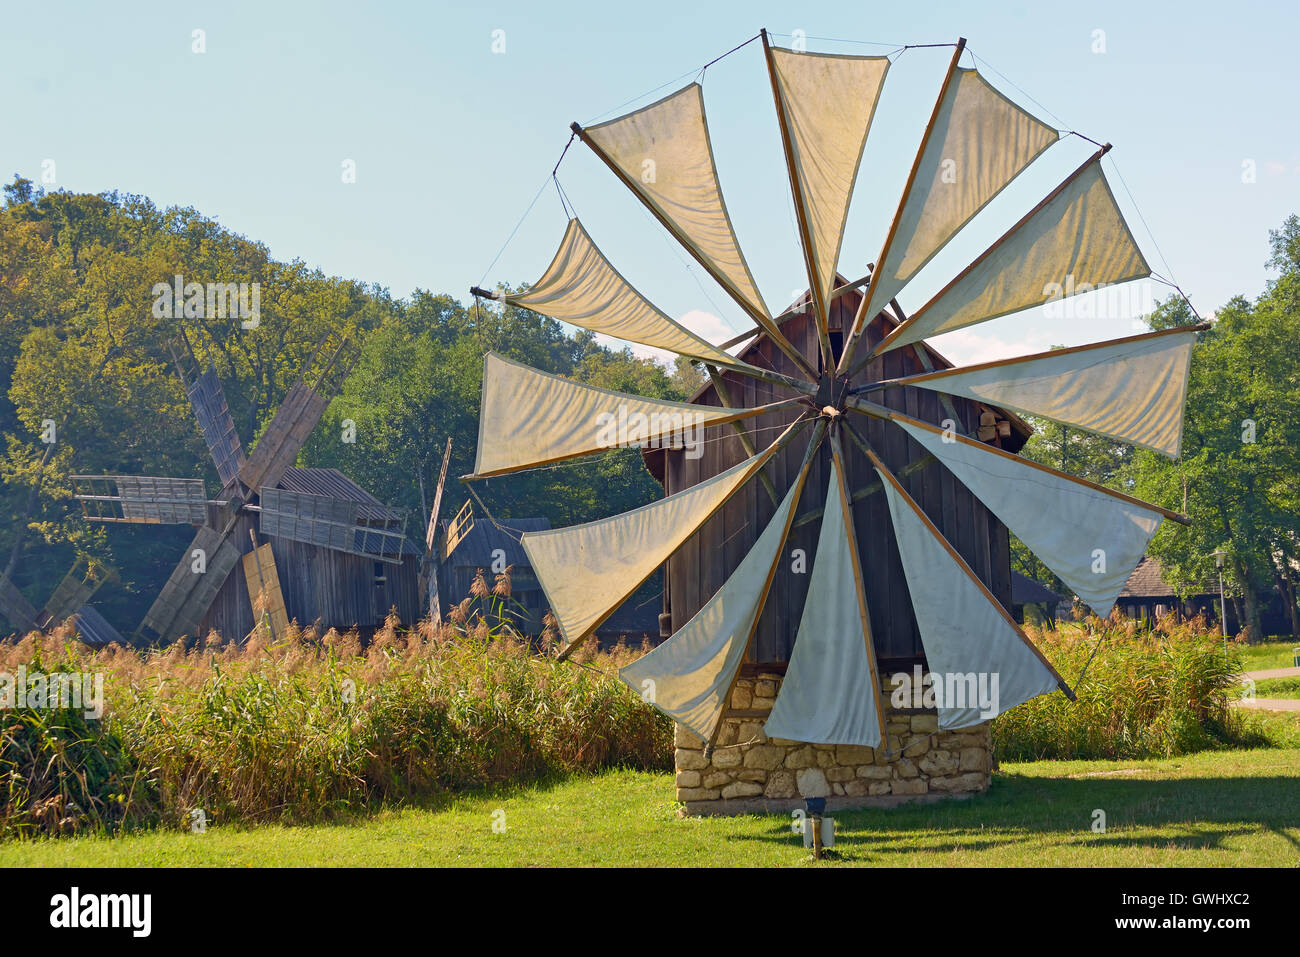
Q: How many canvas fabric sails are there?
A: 12